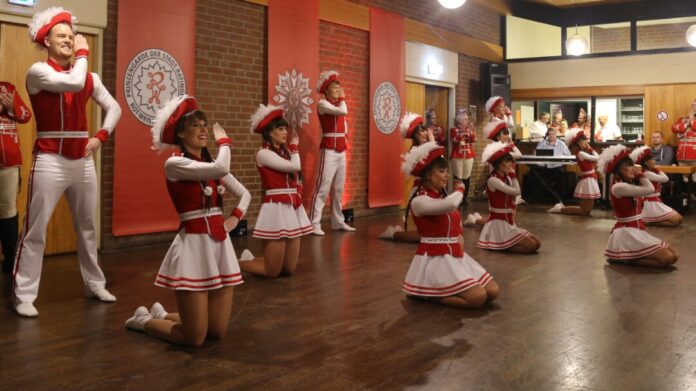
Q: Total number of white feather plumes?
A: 12